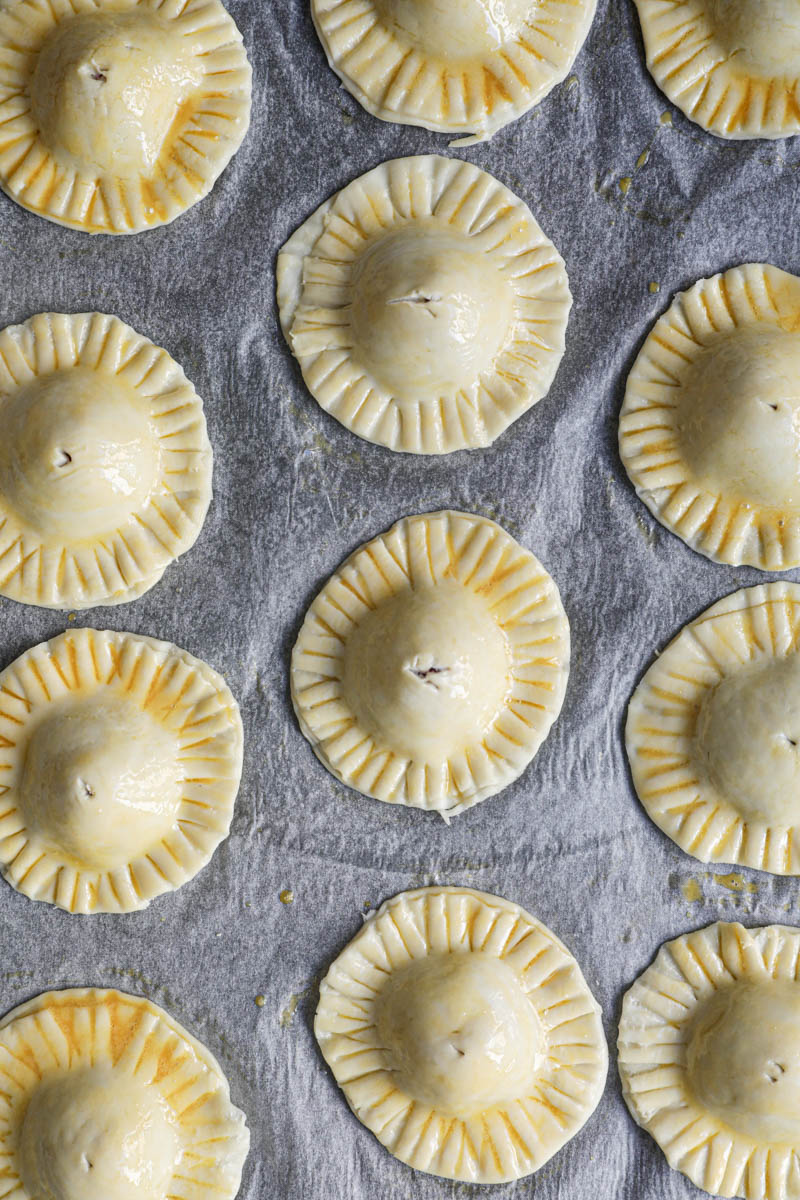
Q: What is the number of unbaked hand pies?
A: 12